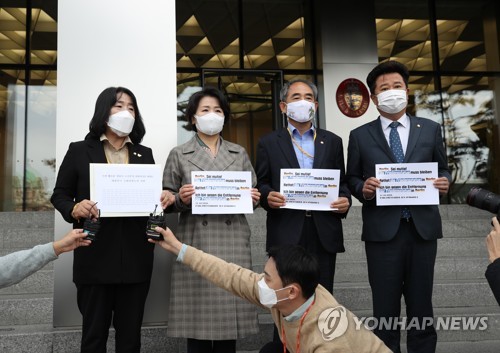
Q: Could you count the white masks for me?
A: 5